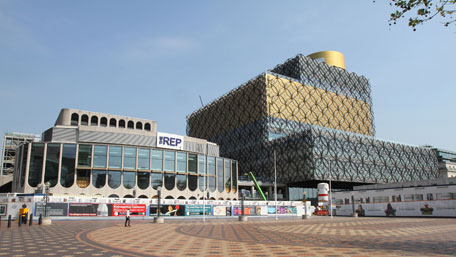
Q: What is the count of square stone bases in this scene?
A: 5